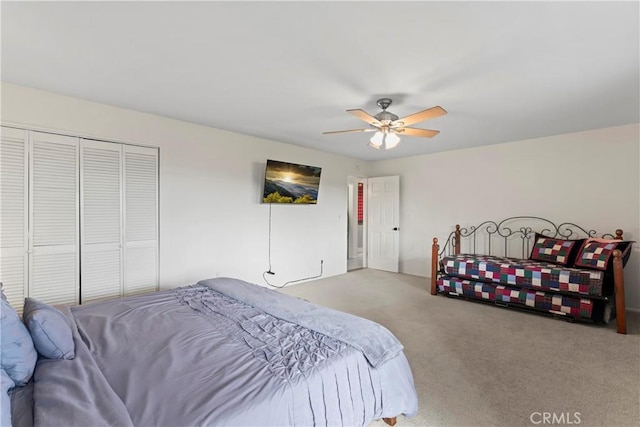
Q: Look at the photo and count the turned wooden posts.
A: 4